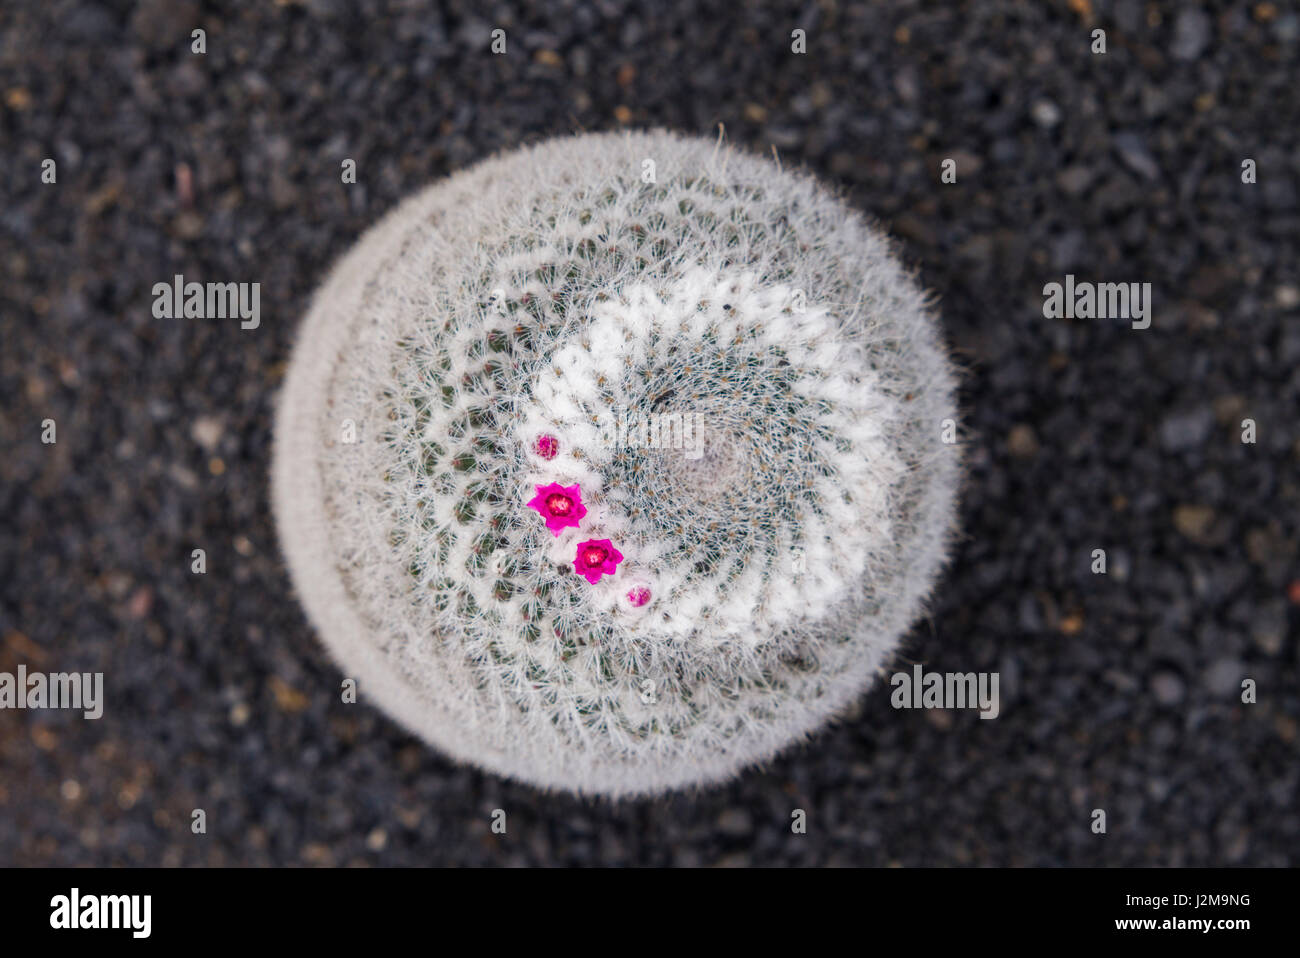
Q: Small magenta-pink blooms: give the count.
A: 4